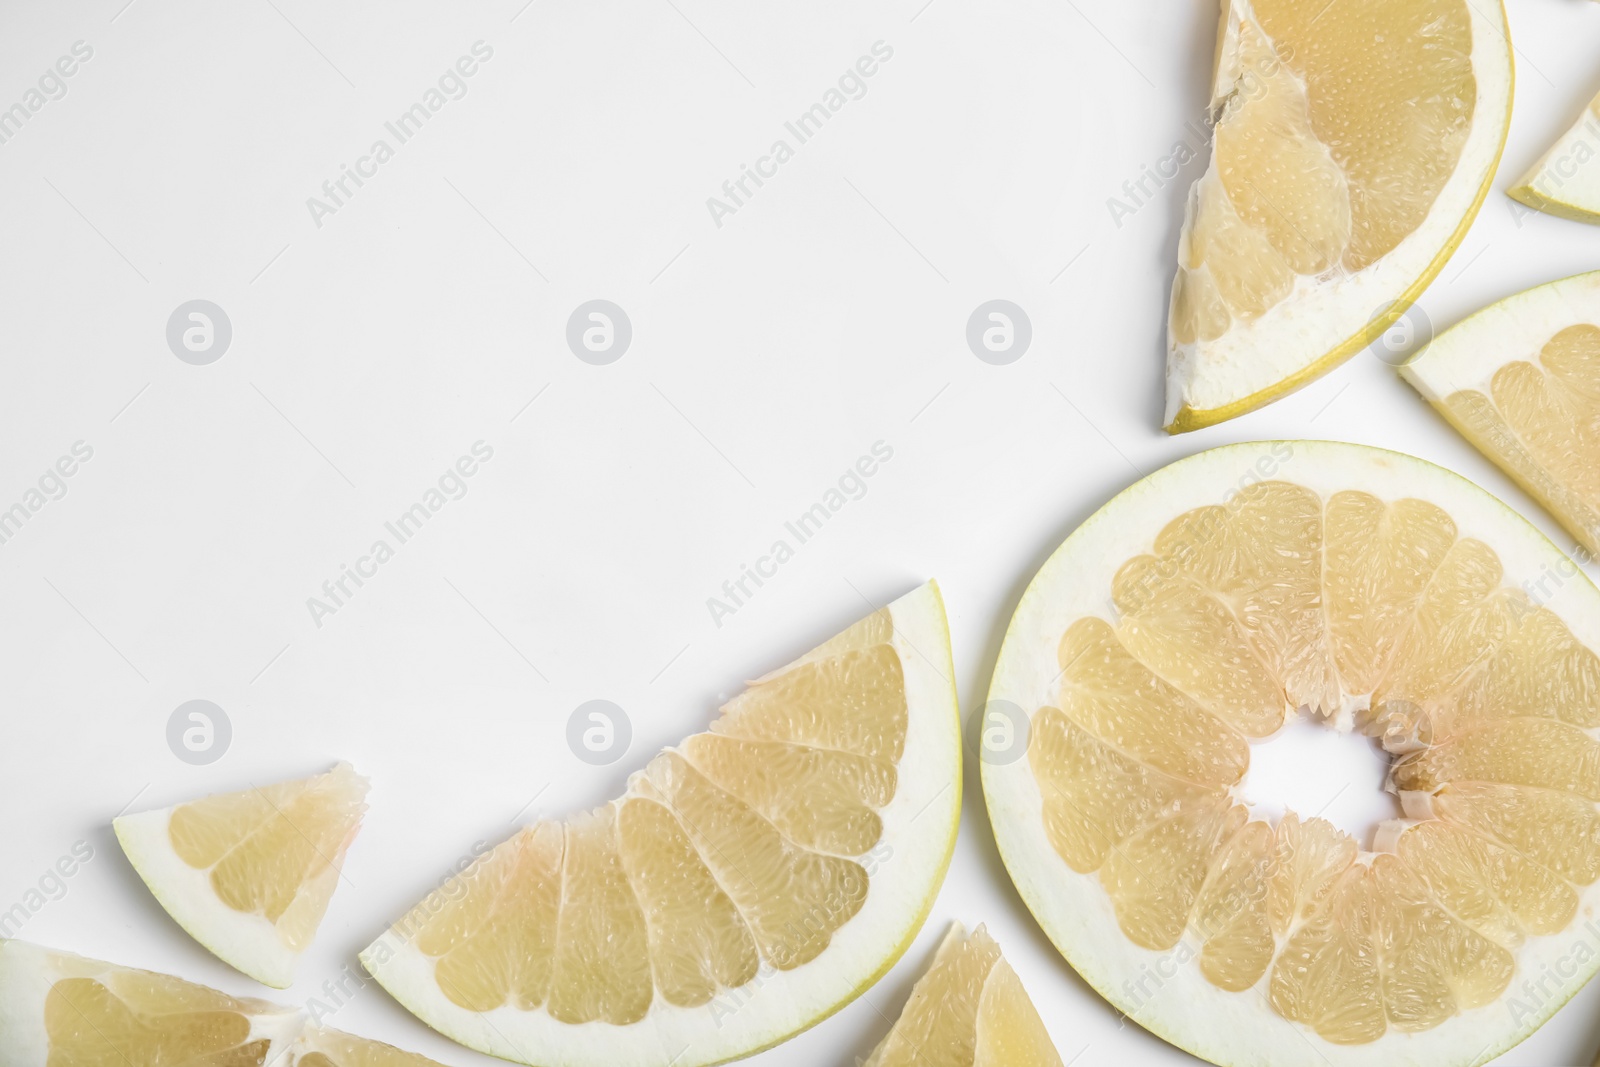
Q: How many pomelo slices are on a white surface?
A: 8